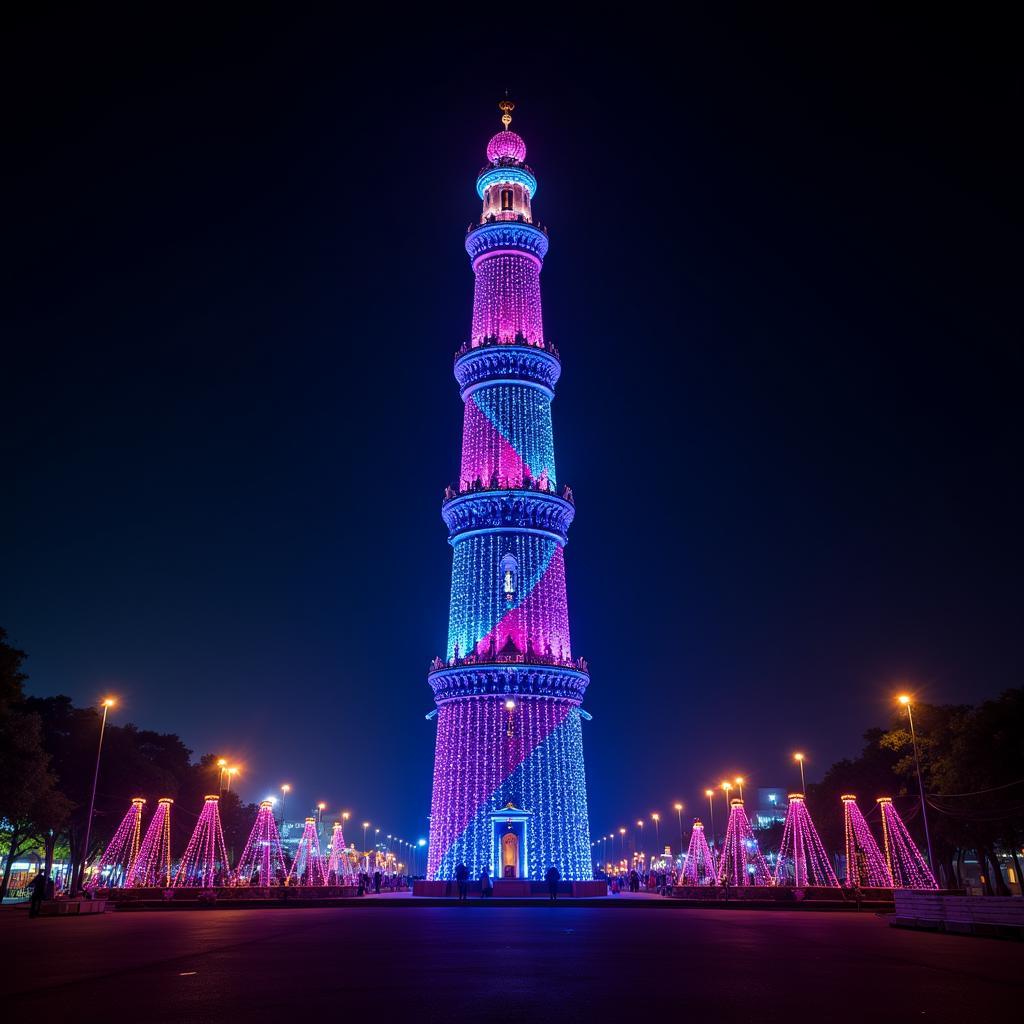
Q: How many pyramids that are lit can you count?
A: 11